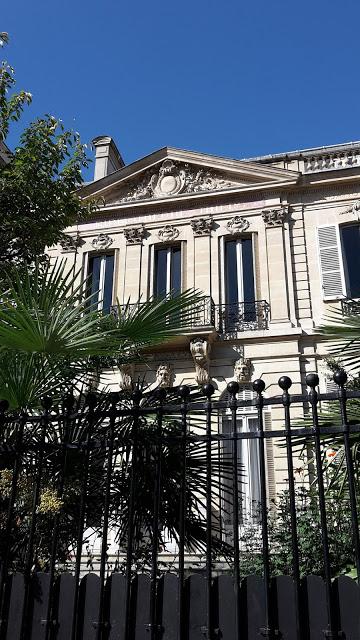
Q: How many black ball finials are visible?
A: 14